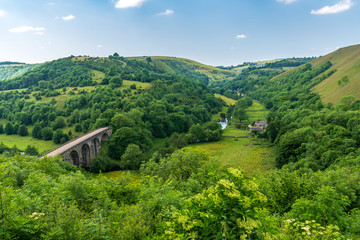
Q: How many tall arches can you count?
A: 4